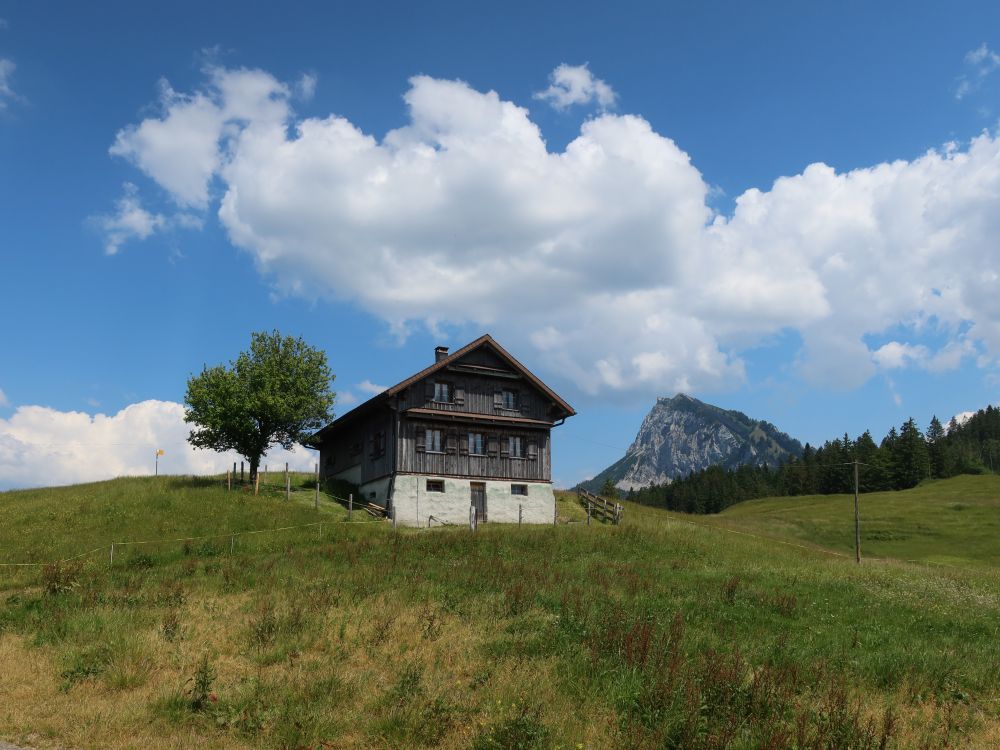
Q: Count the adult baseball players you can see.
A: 0